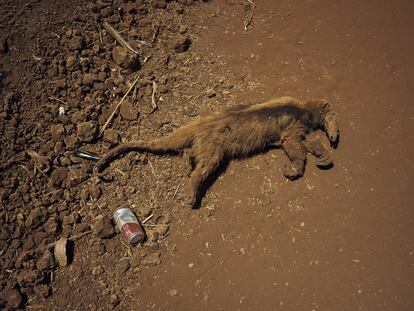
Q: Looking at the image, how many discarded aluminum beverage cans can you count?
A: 1